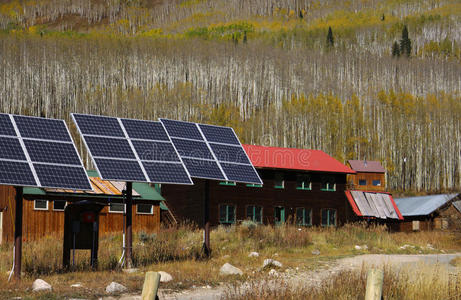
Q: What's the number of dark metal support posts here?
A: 3